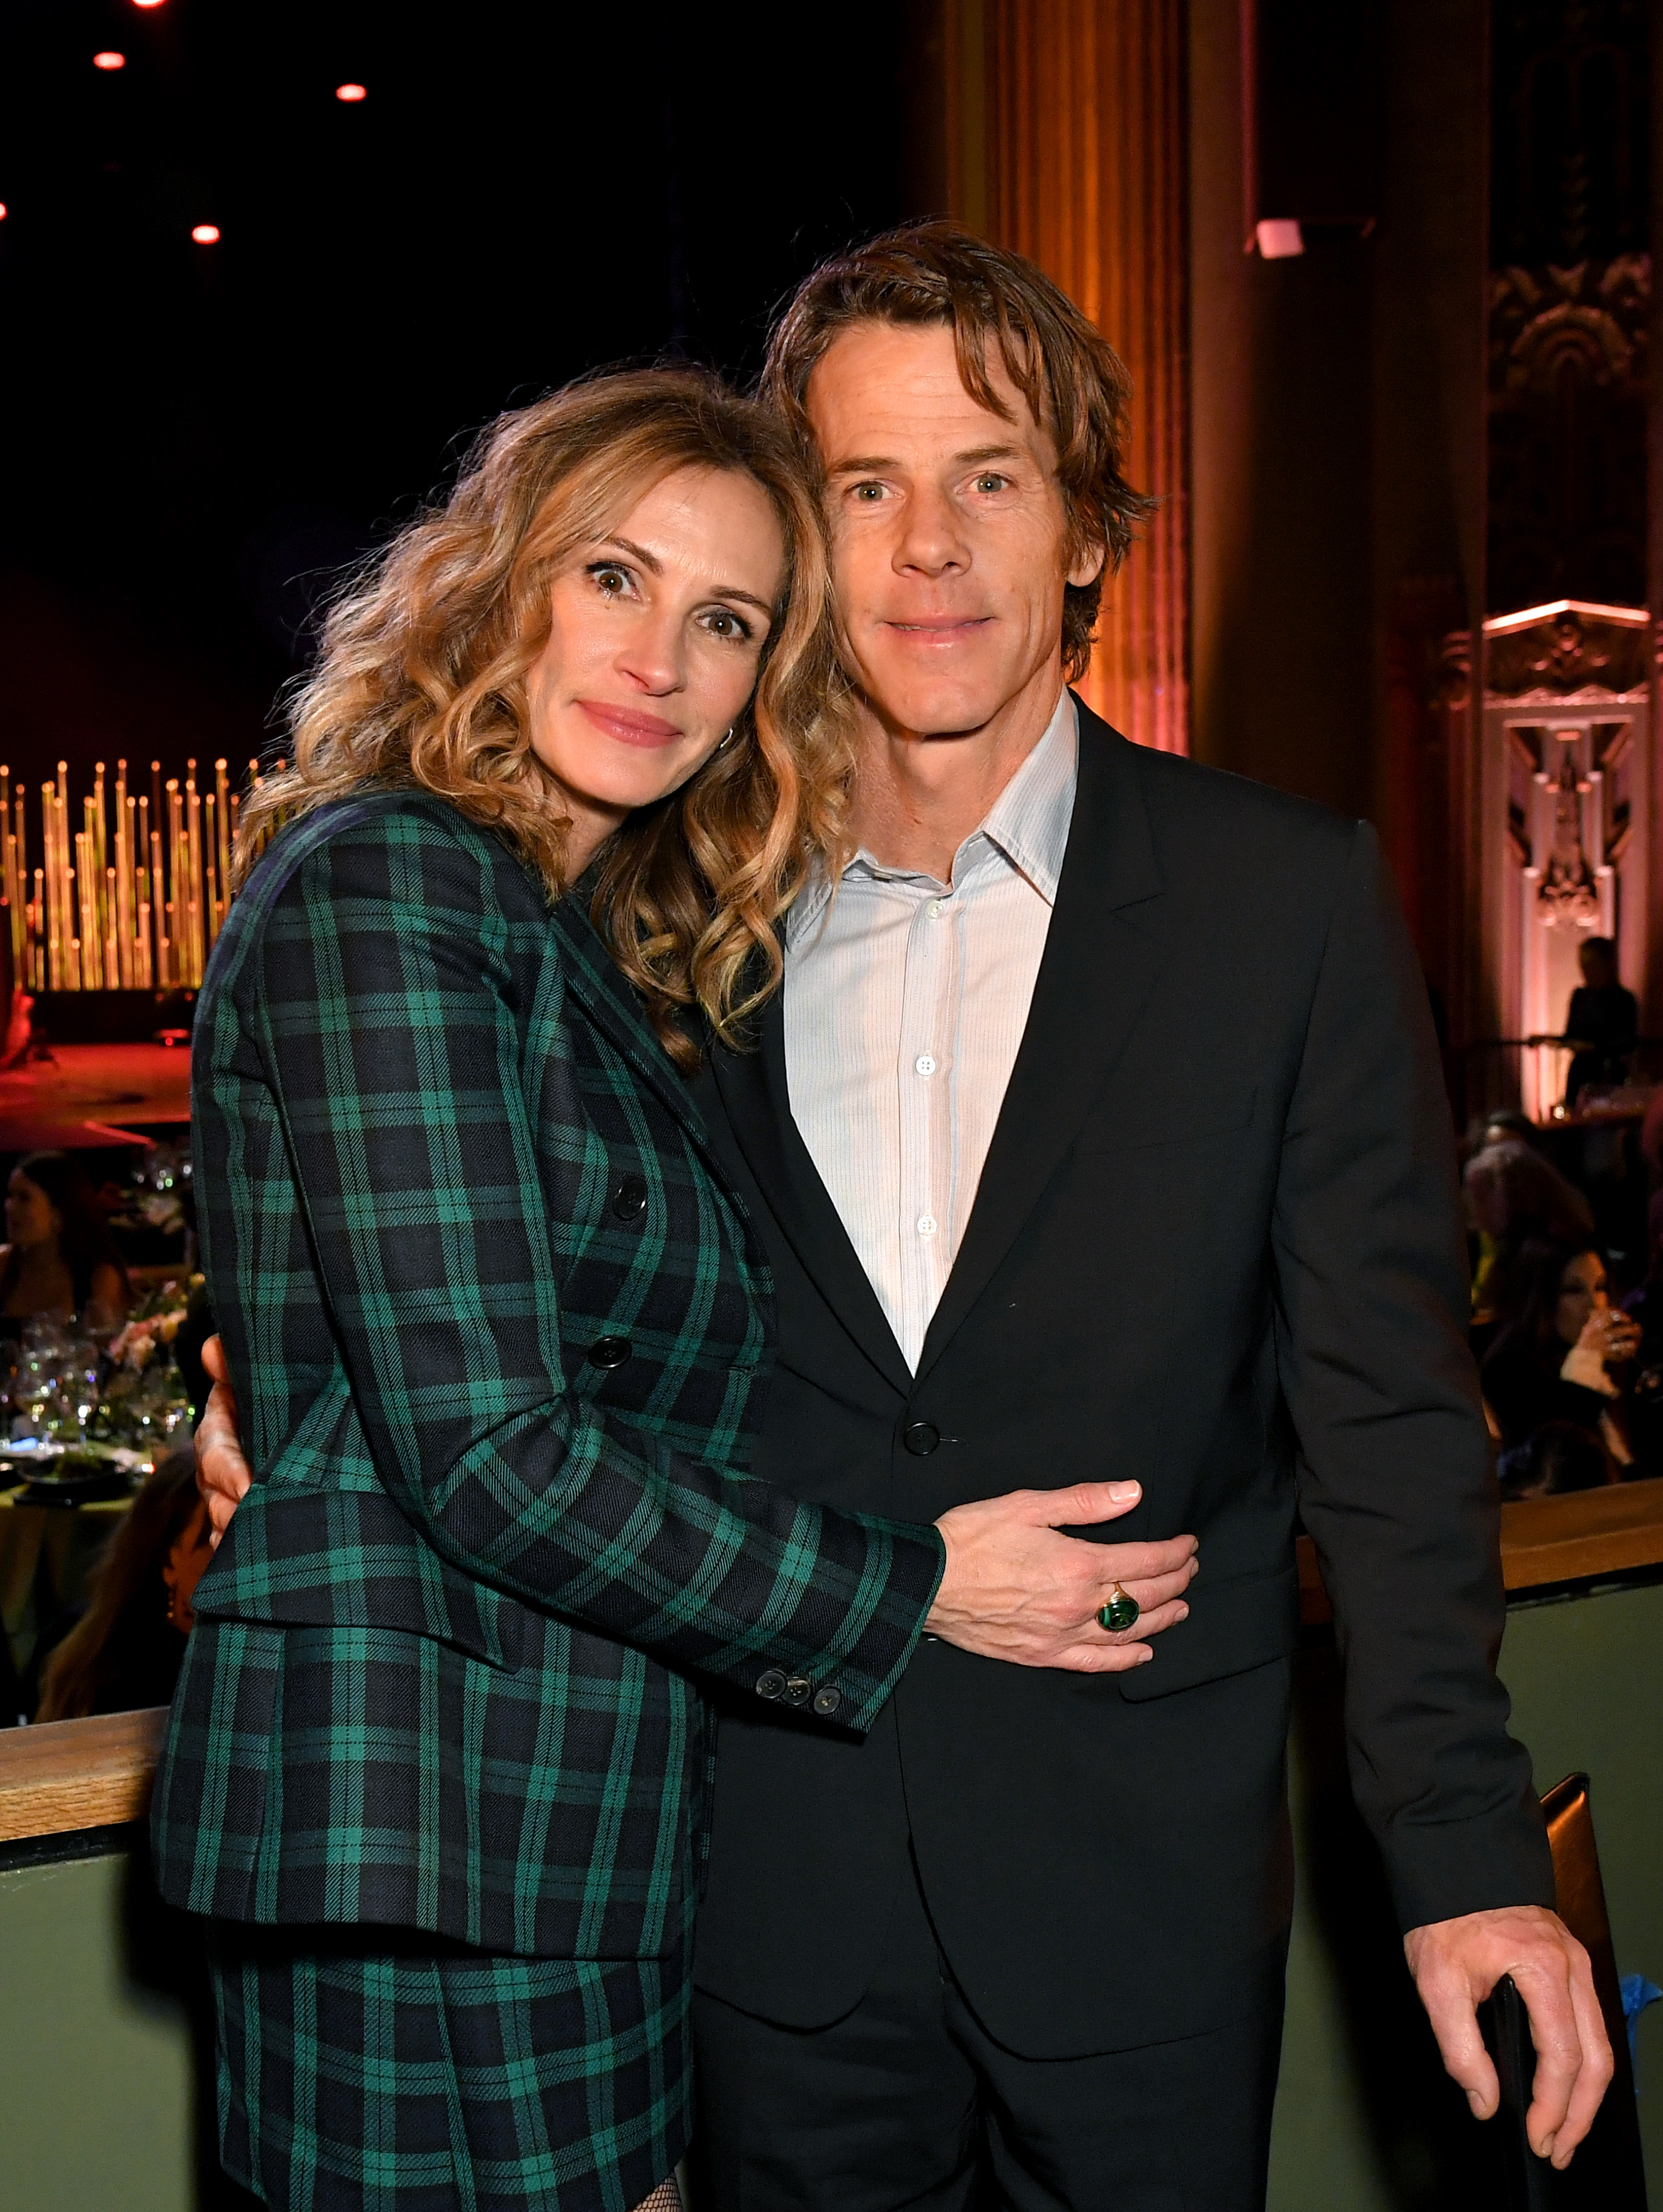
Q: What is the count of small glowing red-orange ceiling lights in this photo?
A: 5